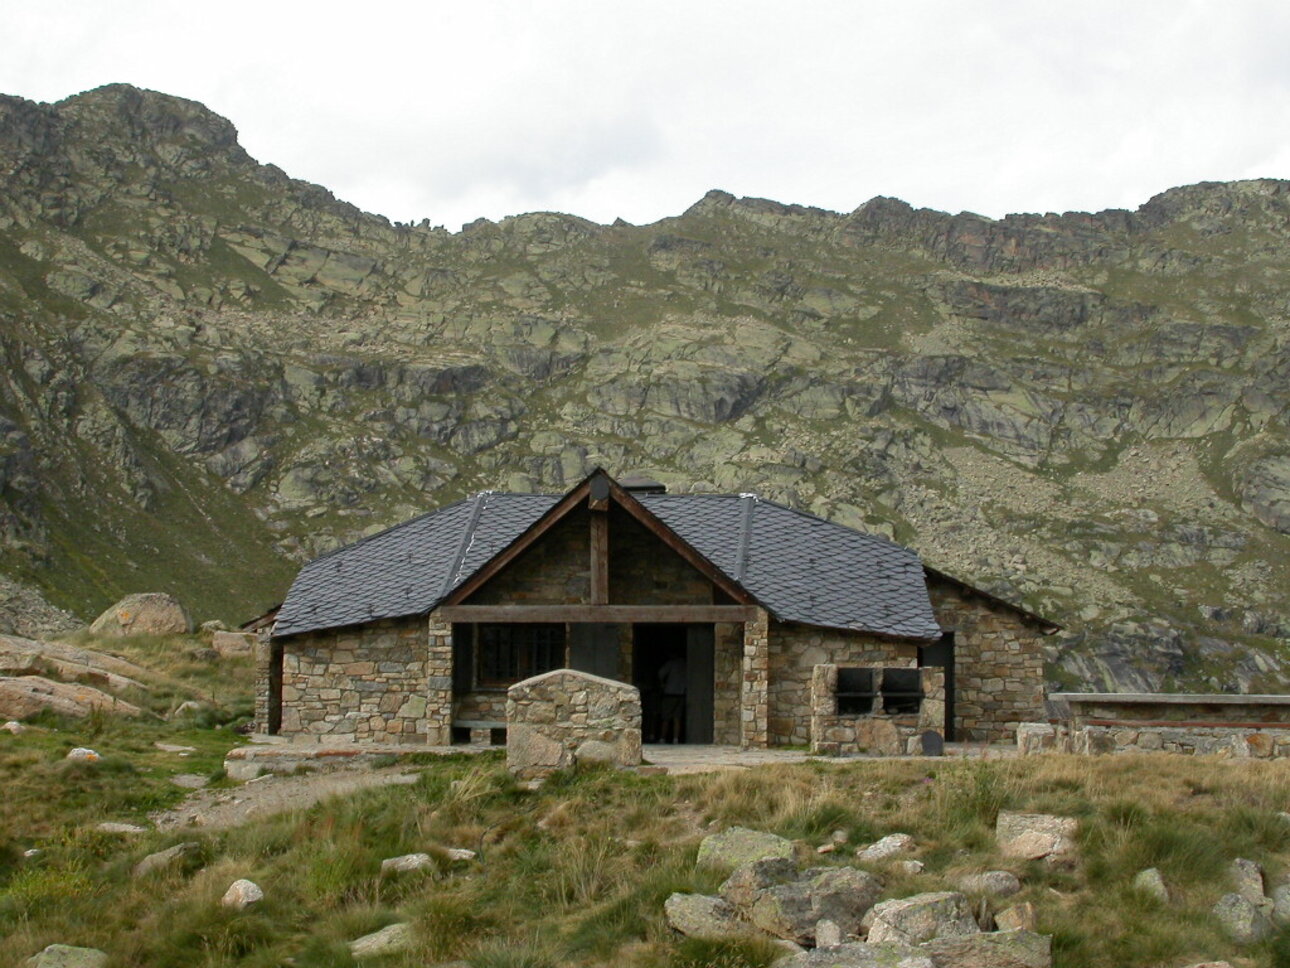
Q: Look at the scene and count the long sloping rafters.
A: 2